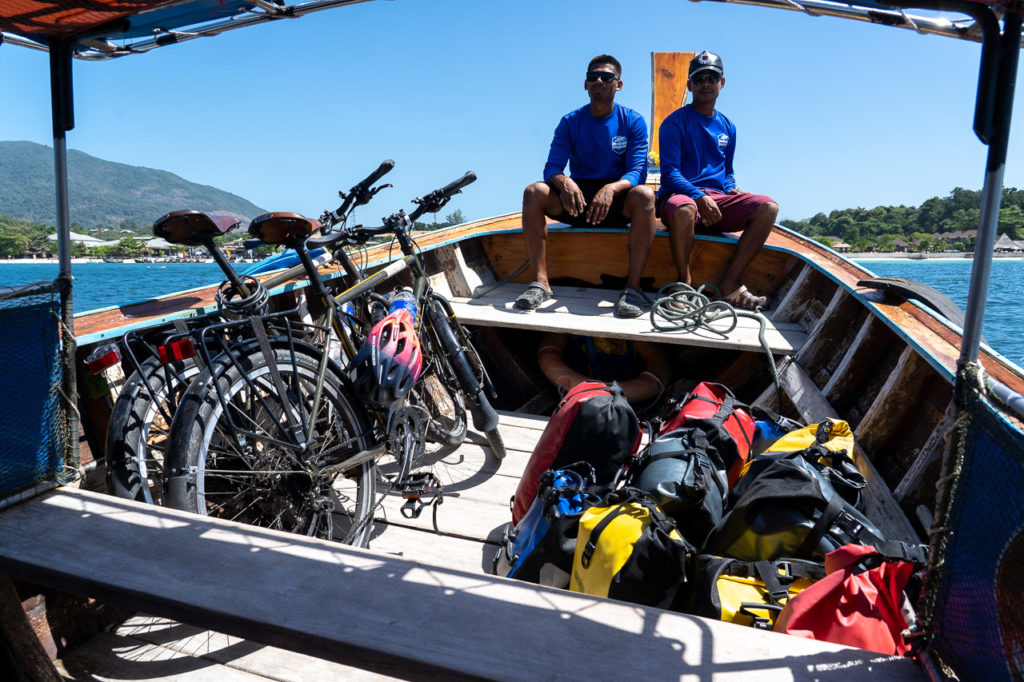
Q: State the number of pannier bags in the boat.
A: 10